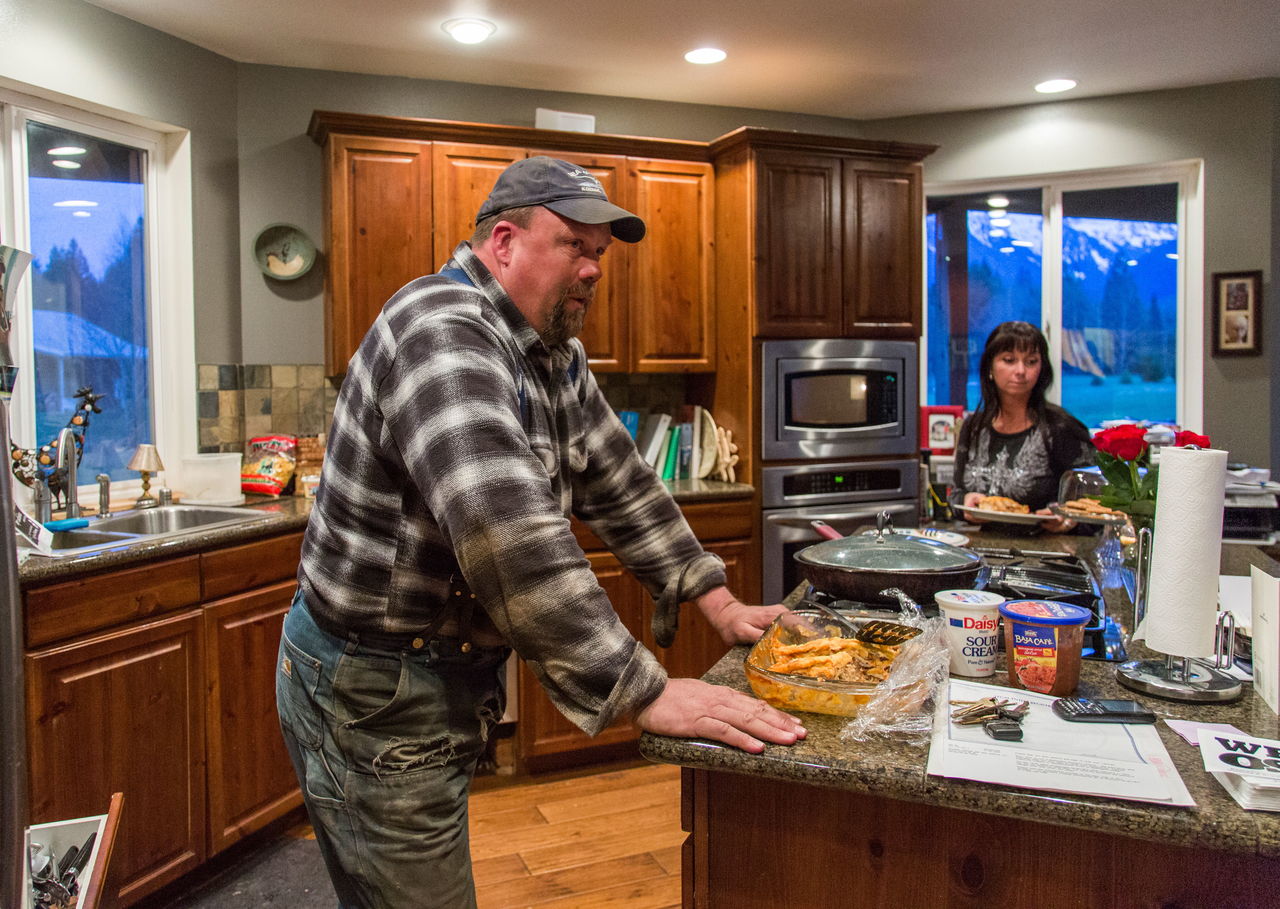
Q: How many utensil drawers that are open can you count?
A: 1